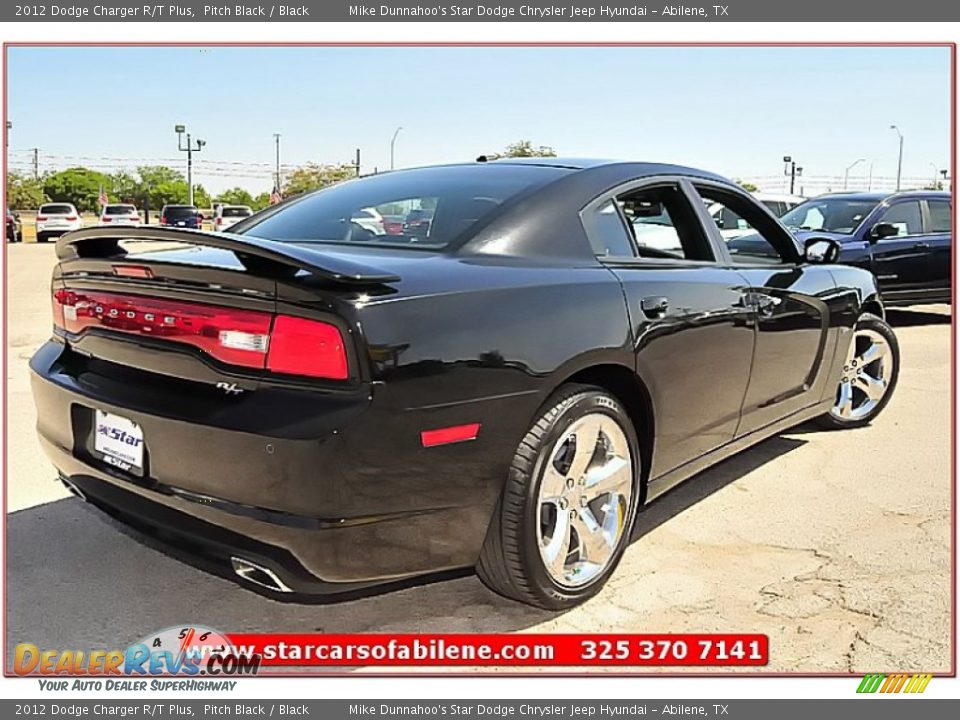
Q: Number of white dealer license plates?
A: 1